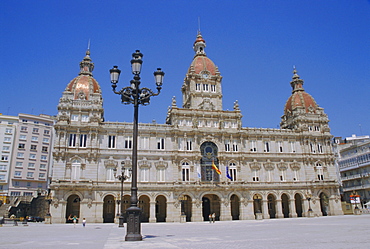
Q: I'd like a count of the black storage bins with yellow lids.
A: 0